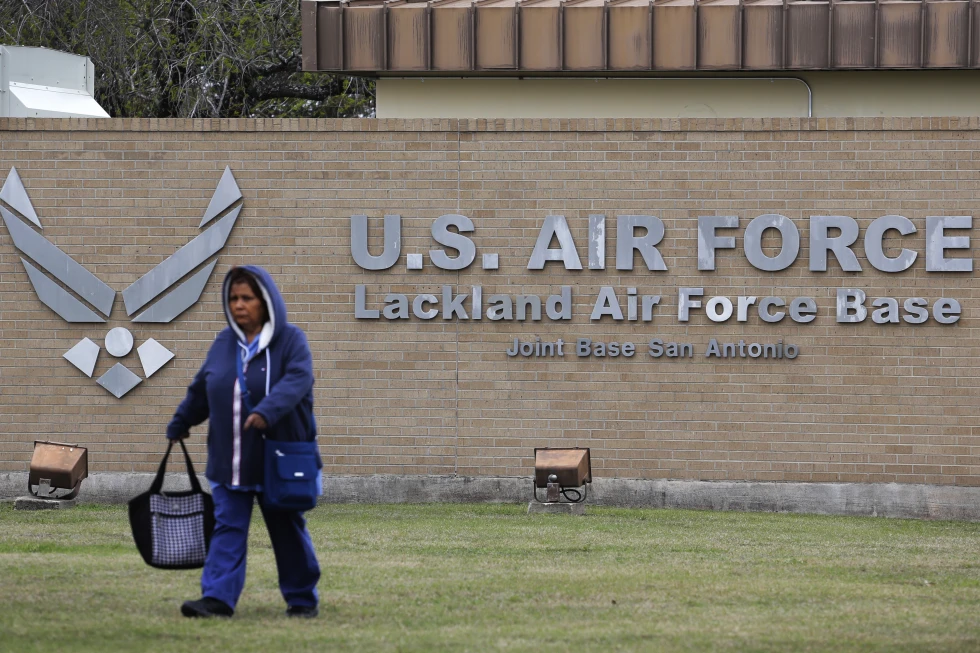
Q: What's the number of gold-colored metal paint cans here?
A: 0